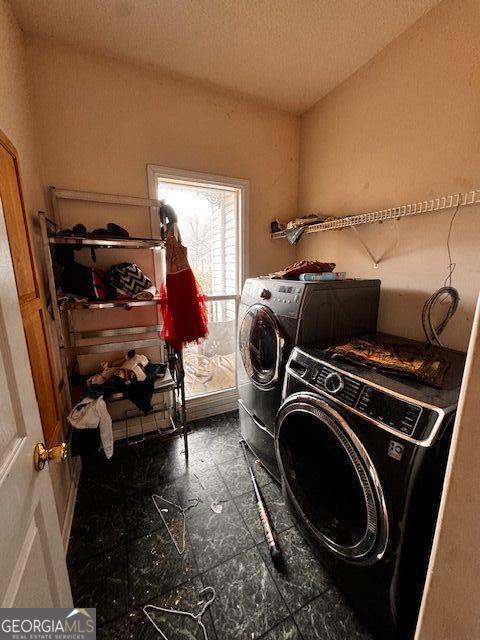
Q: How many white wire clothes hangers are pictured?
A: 2